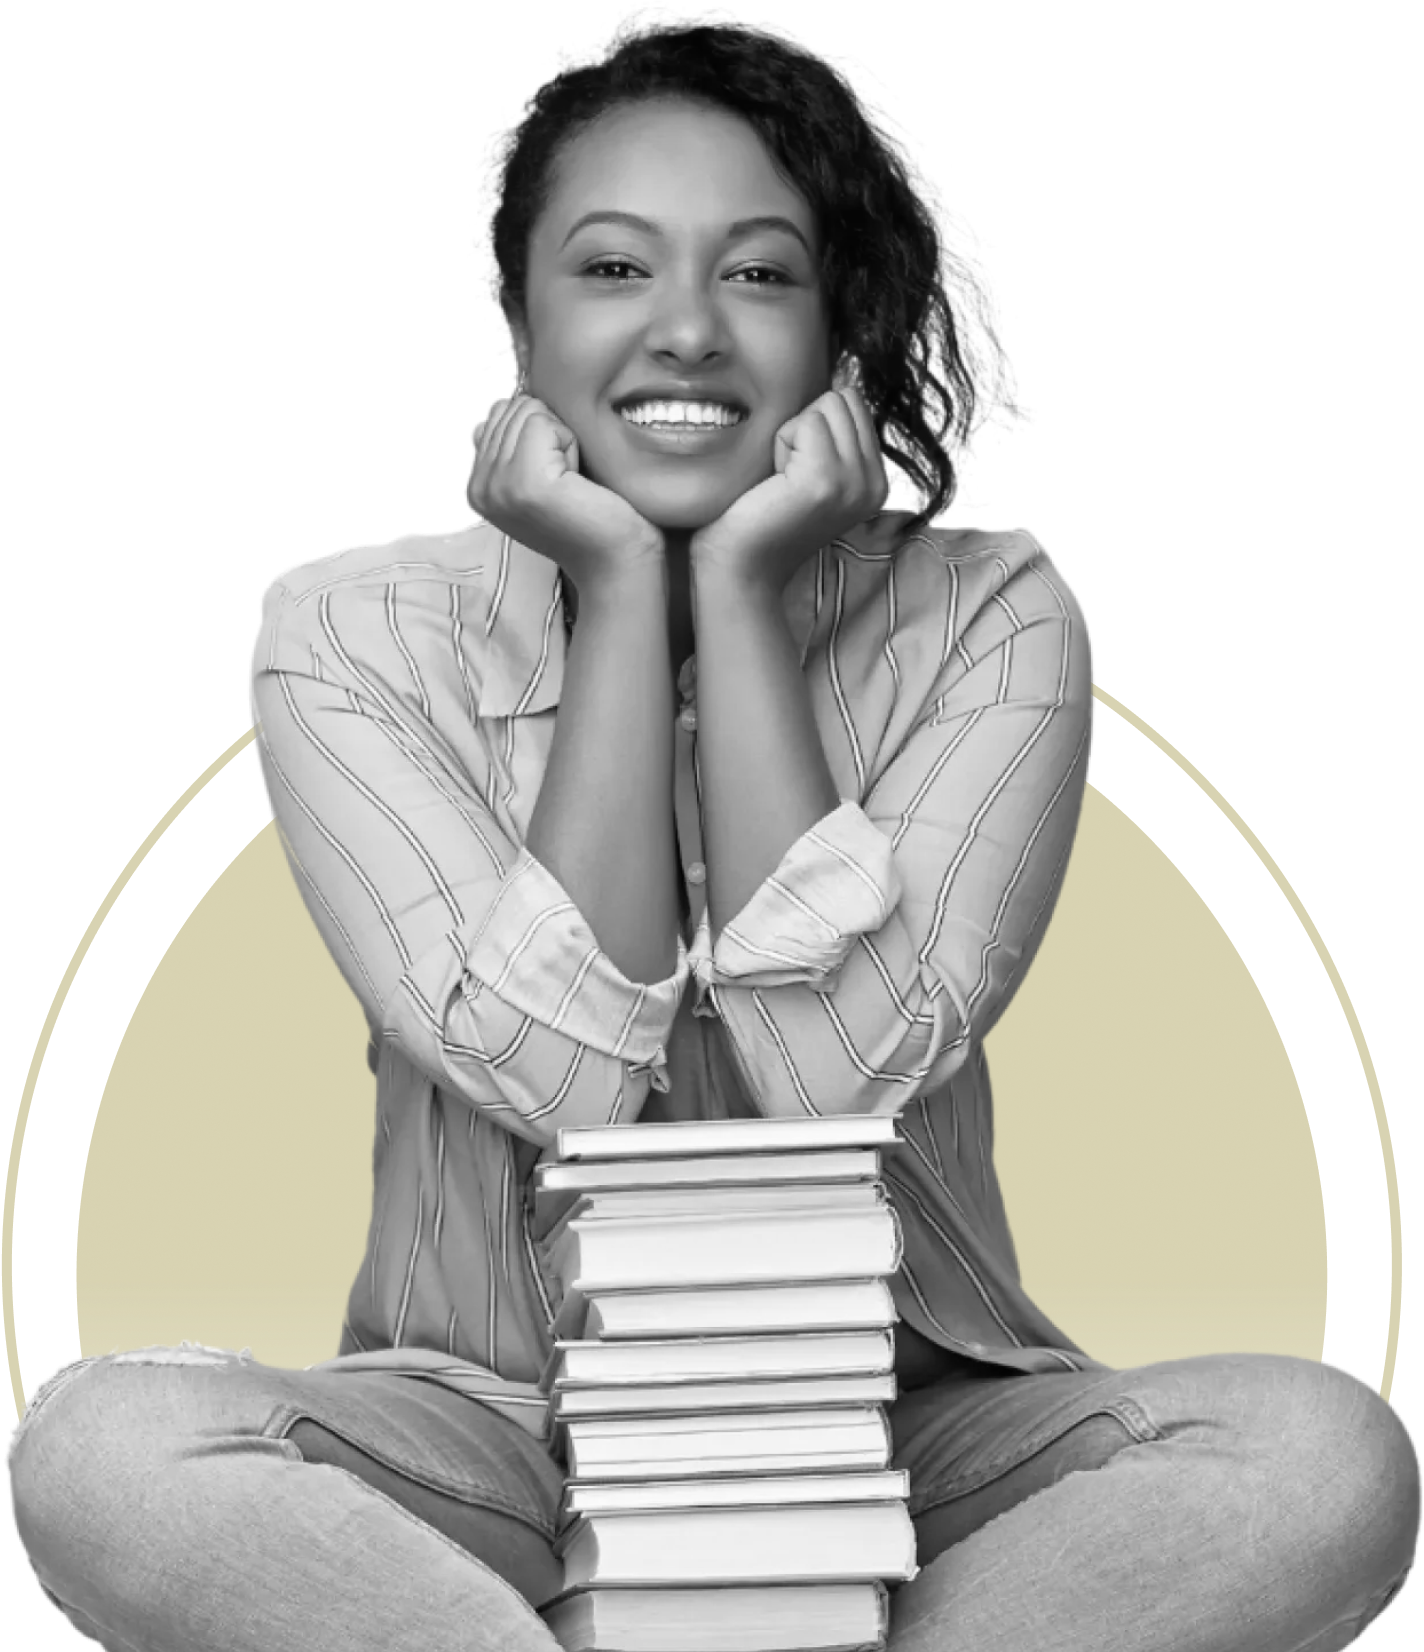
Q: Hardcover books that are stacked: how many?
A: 11